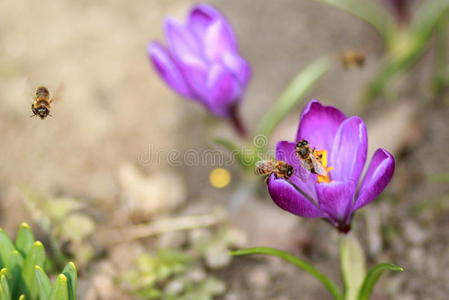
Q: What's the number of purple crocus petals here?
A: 12